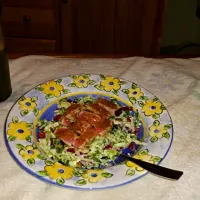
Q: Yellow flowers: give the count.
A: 12